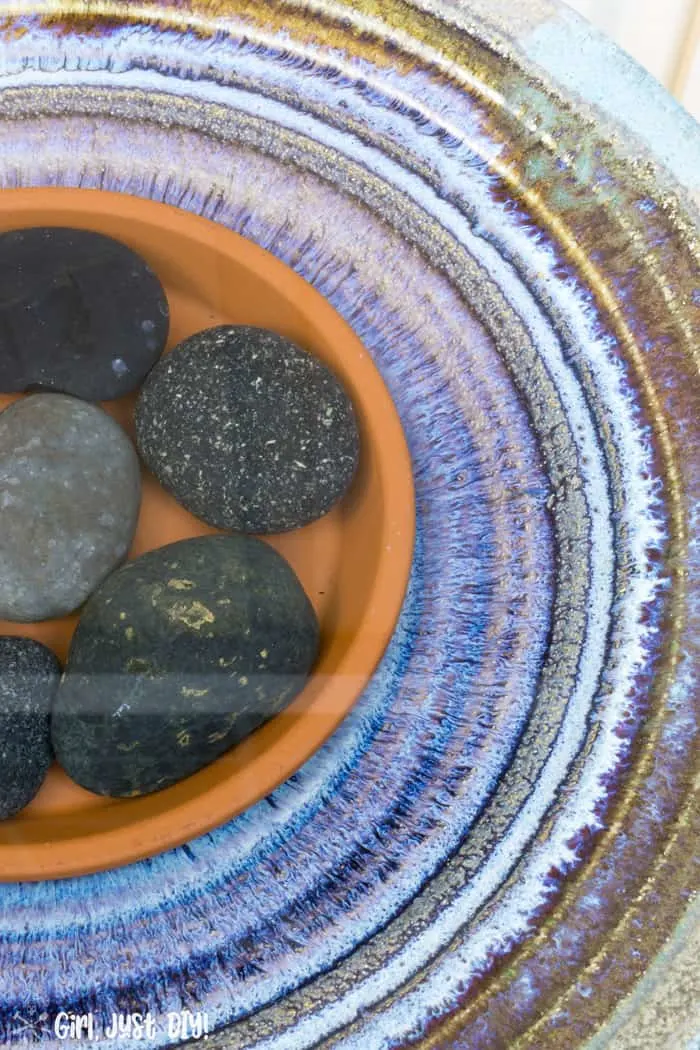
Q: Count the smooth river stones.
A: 5